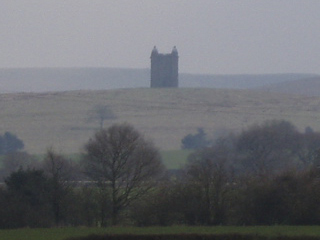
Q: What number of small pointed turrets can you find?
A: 2